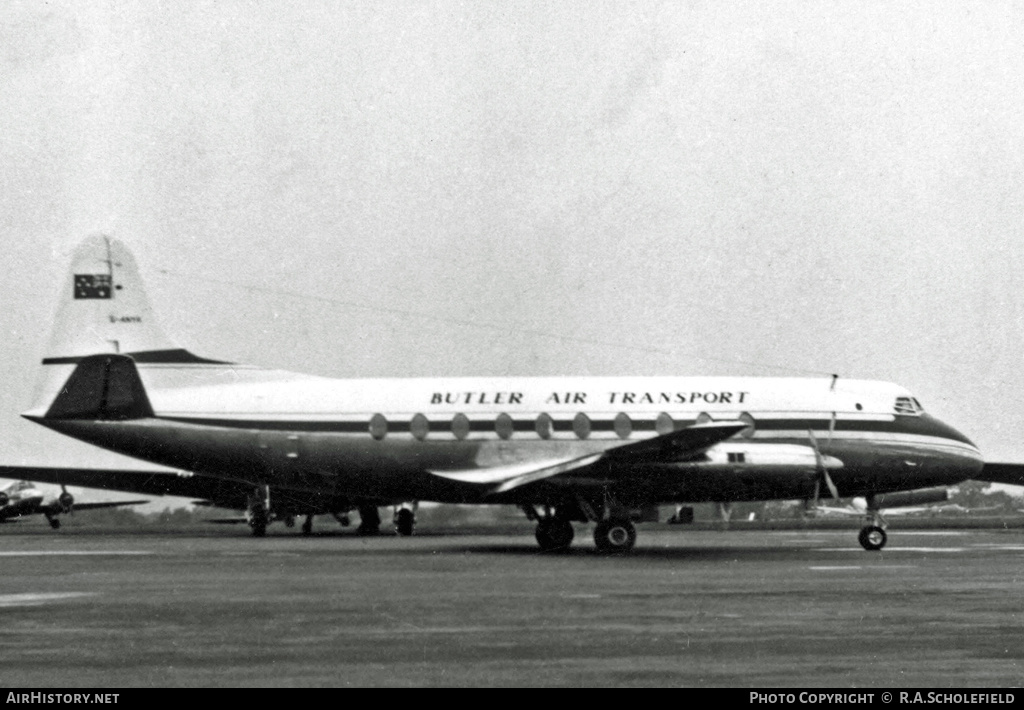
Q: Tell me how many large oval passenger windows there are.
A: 10